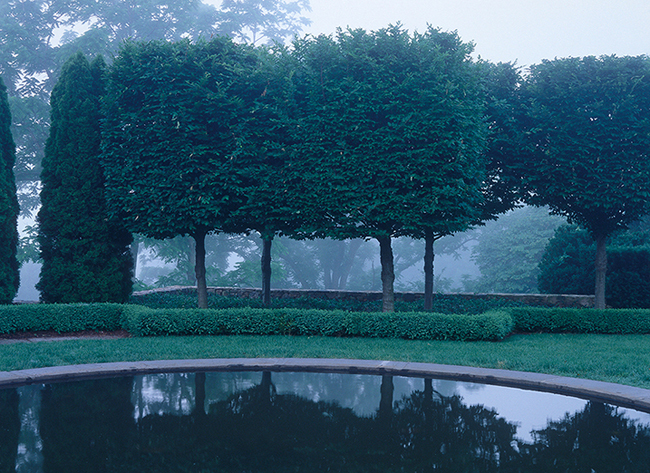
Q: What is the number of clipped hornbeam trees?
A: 5